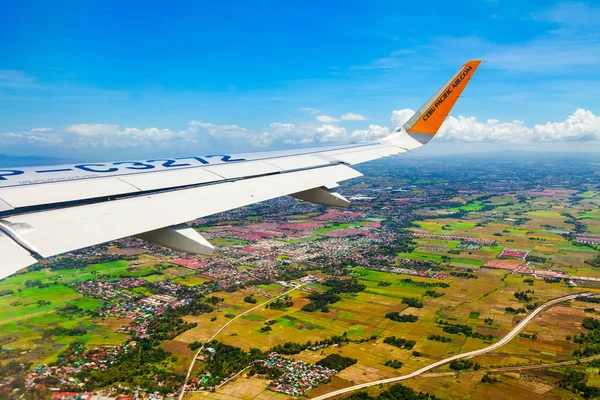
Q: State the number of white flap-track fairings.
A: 2